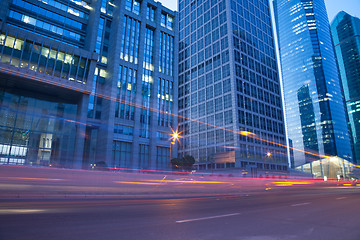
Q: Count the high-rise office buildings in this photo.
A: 4